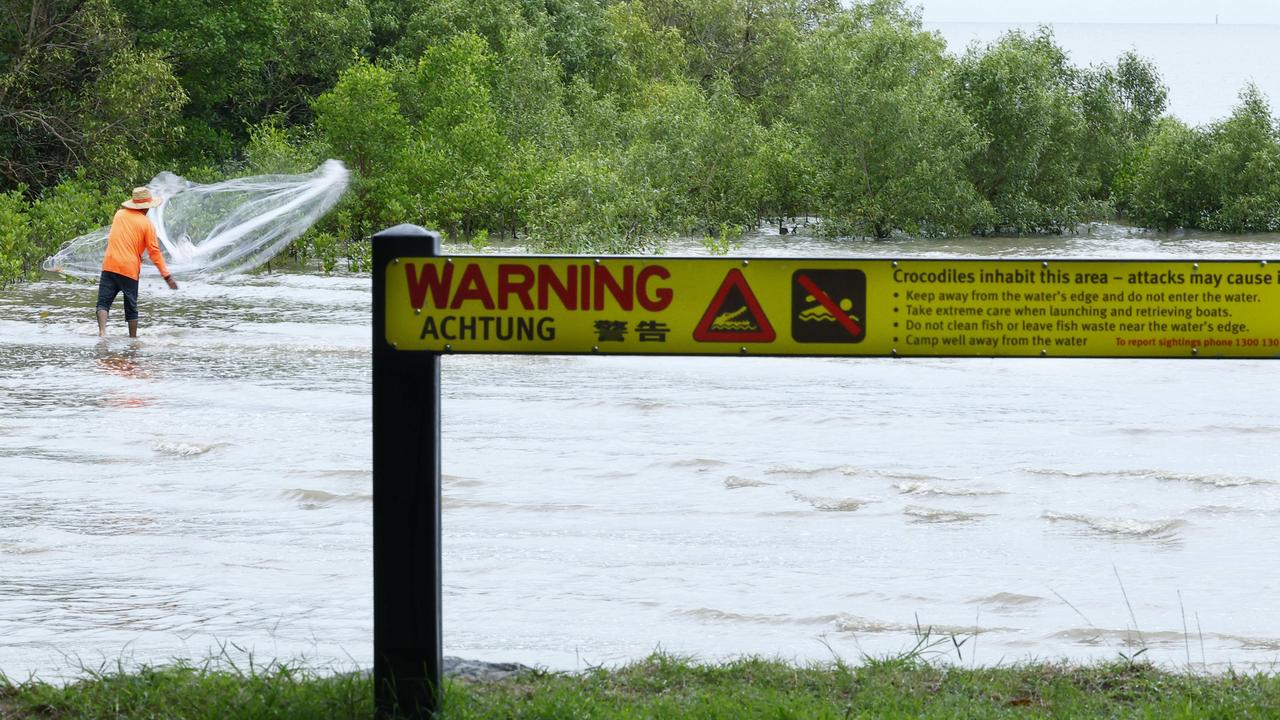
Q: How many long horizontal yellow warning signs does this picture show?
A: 1